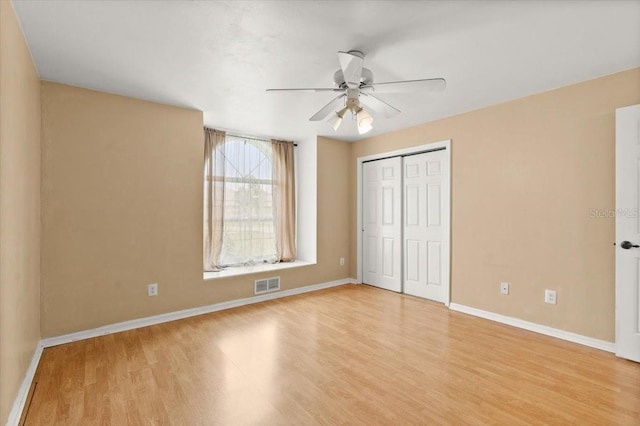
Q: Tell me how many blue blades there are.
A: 0